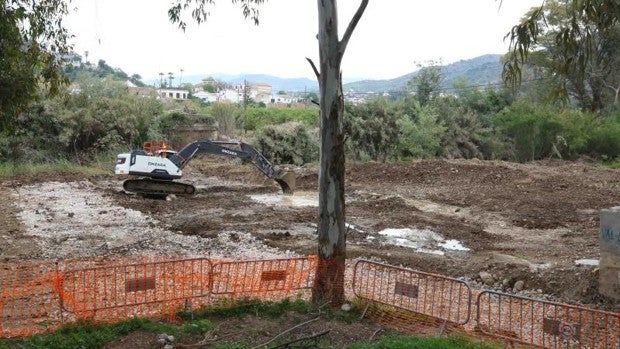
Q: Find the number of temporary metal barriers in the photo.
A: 4